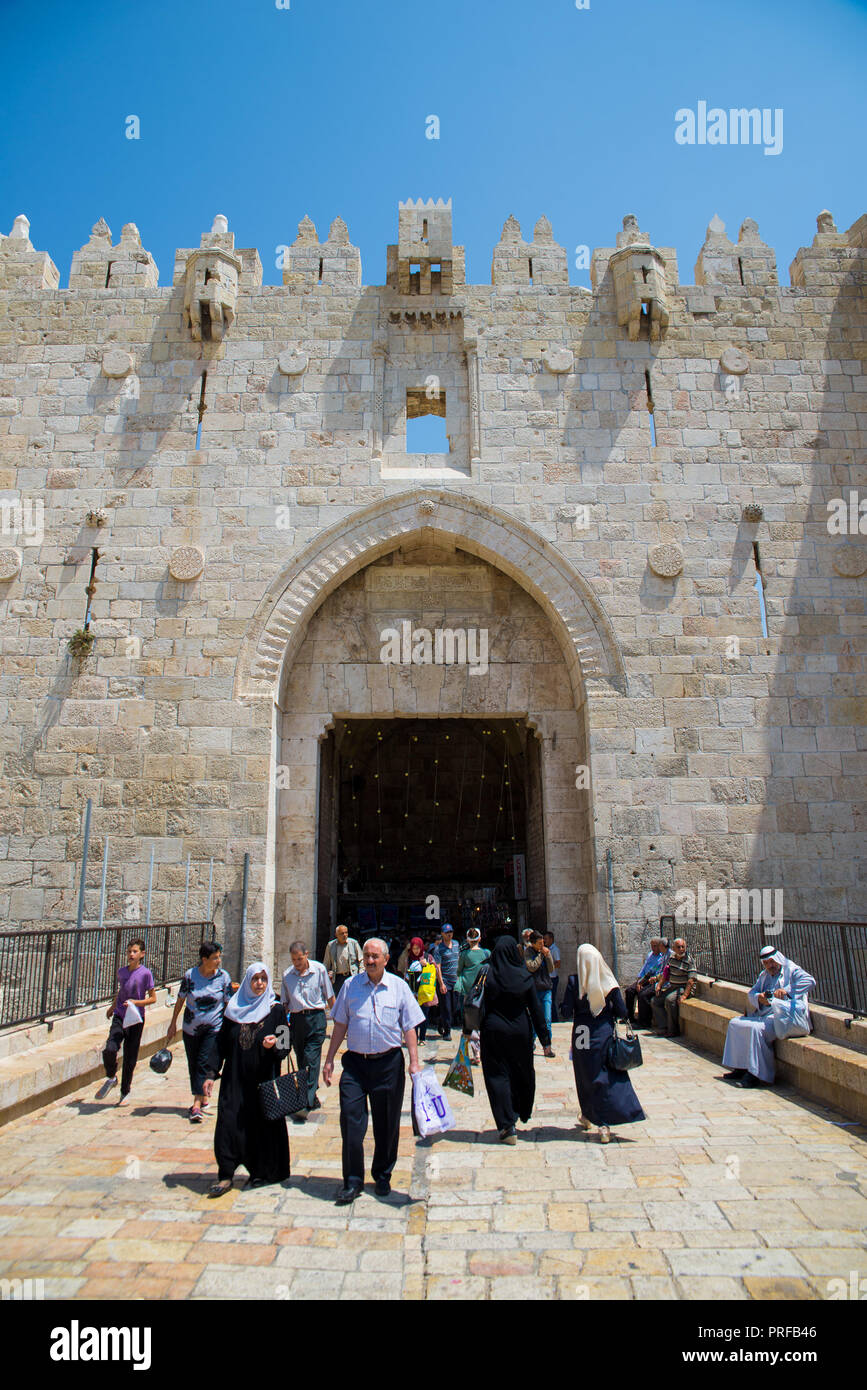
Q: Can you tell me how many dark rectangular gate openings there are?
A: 1